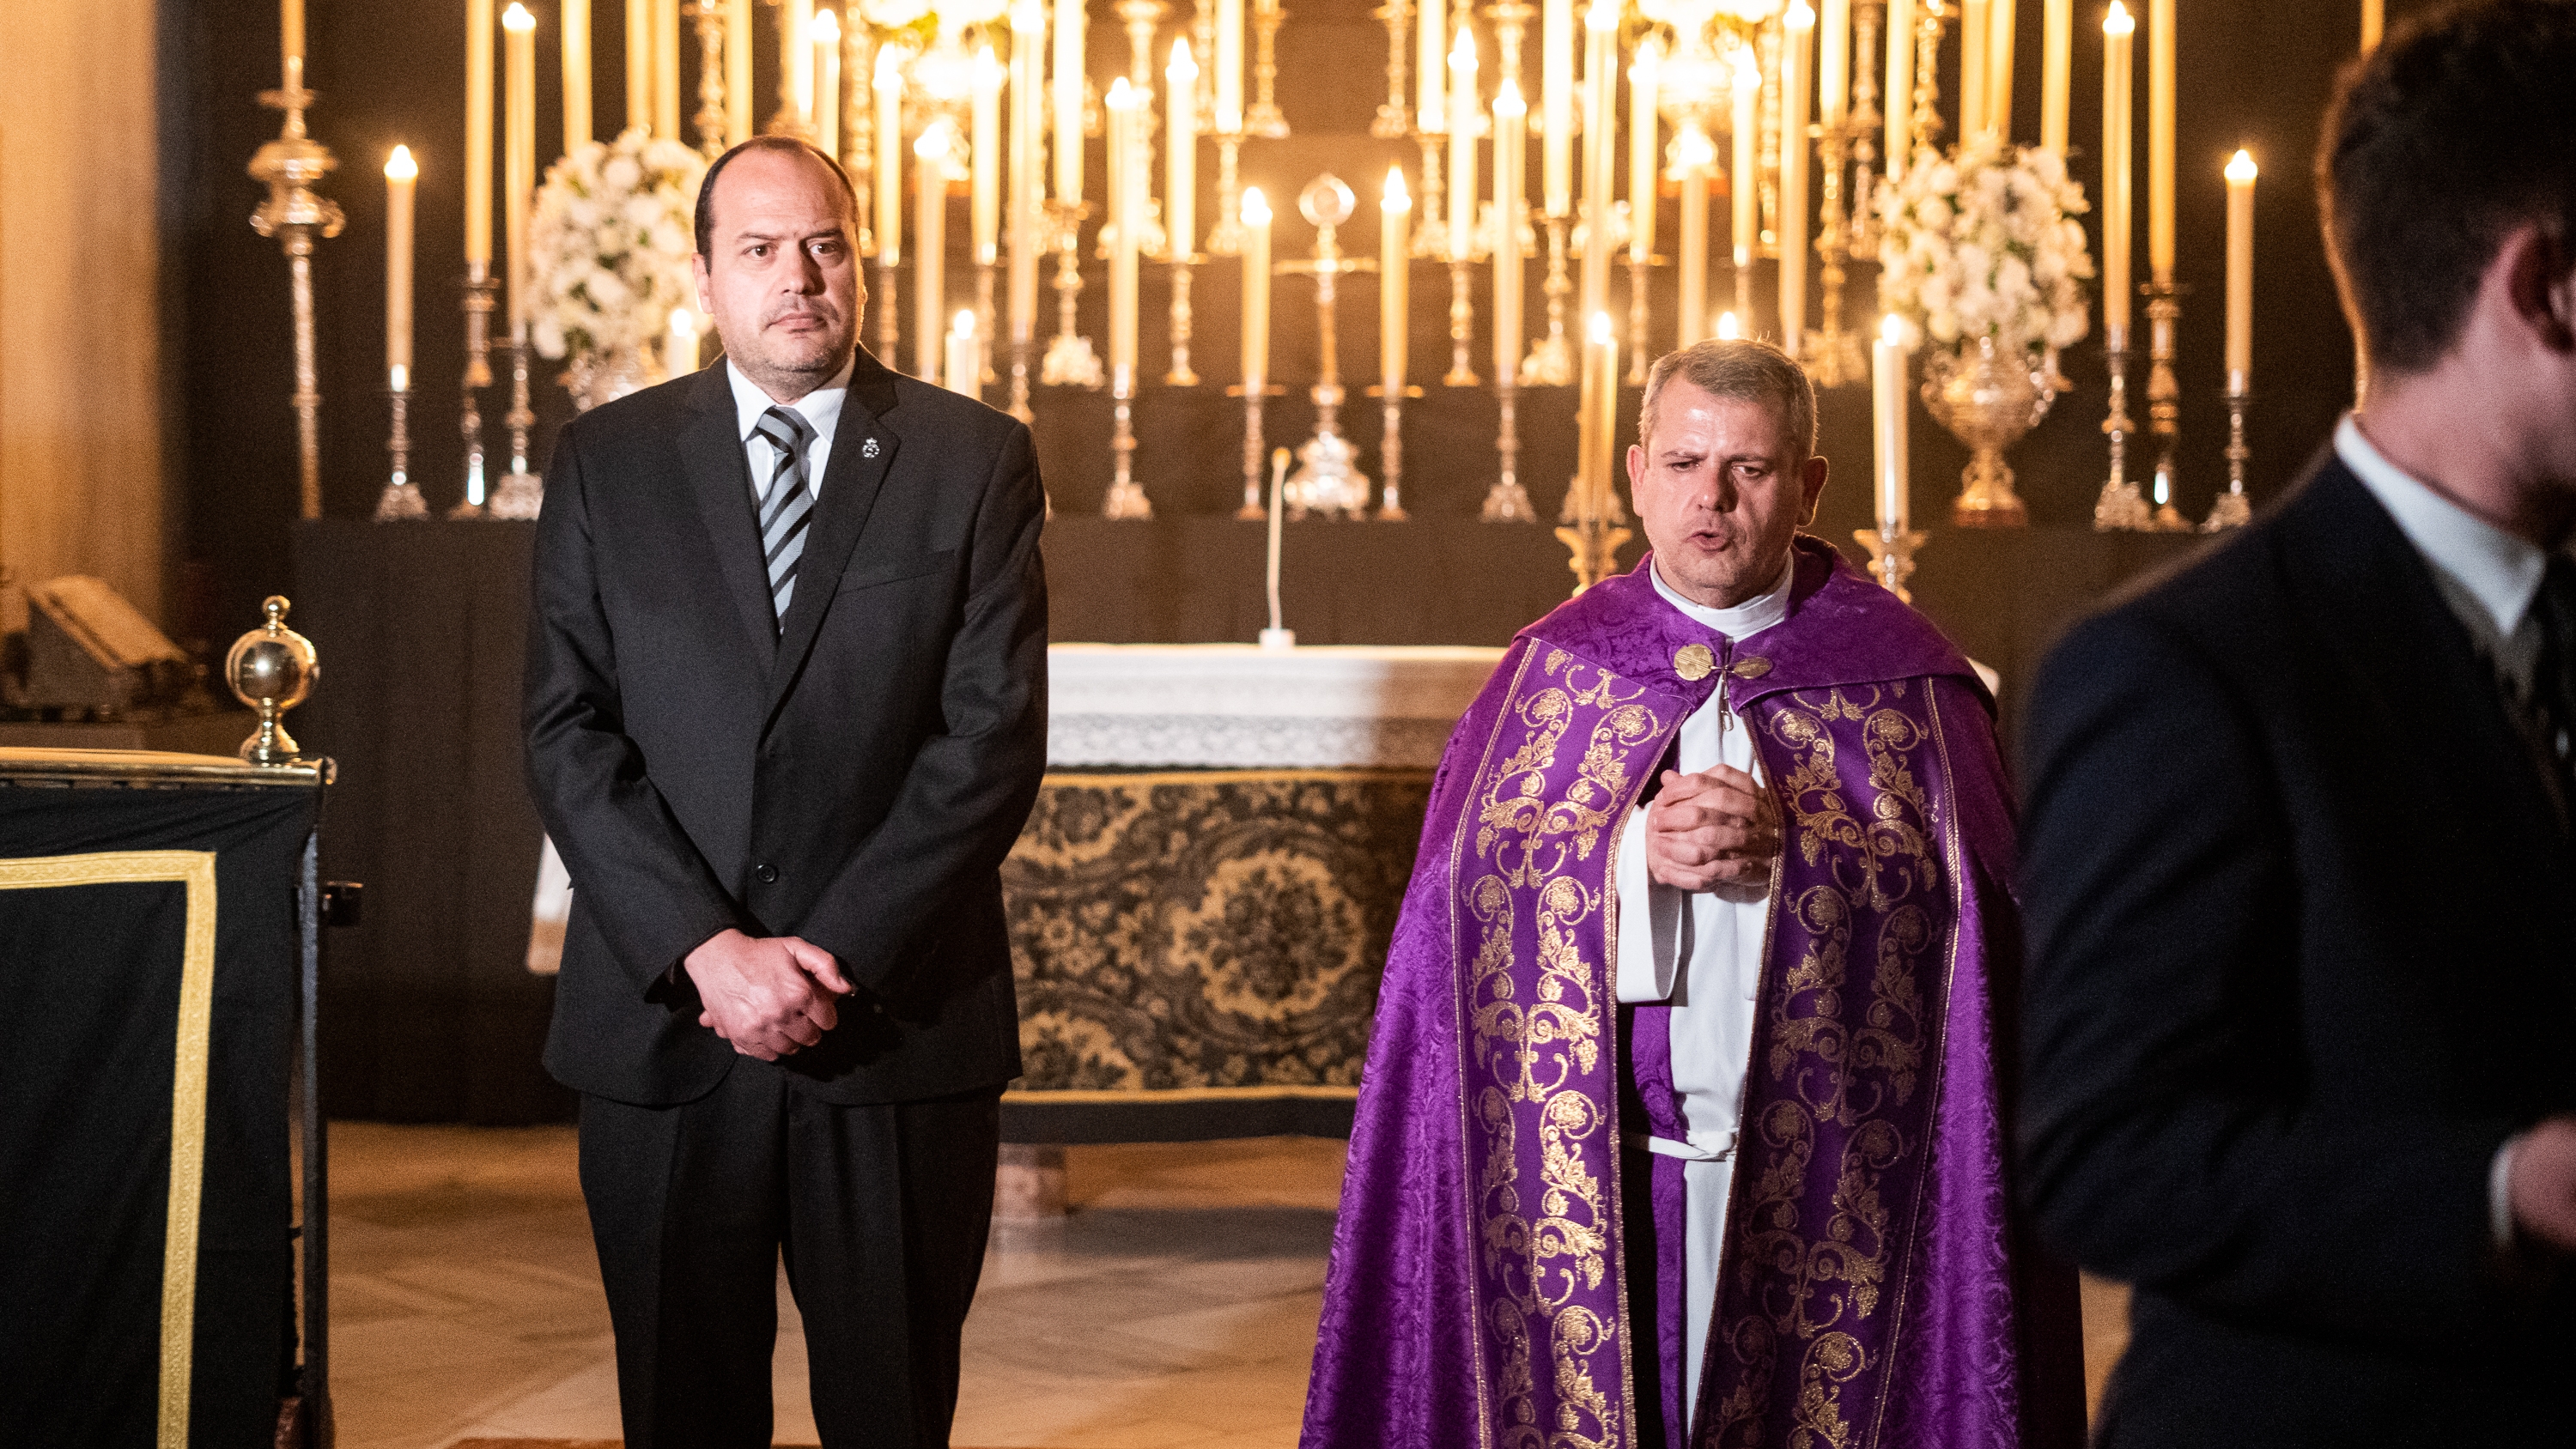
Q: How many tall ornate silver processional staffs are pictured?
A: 1